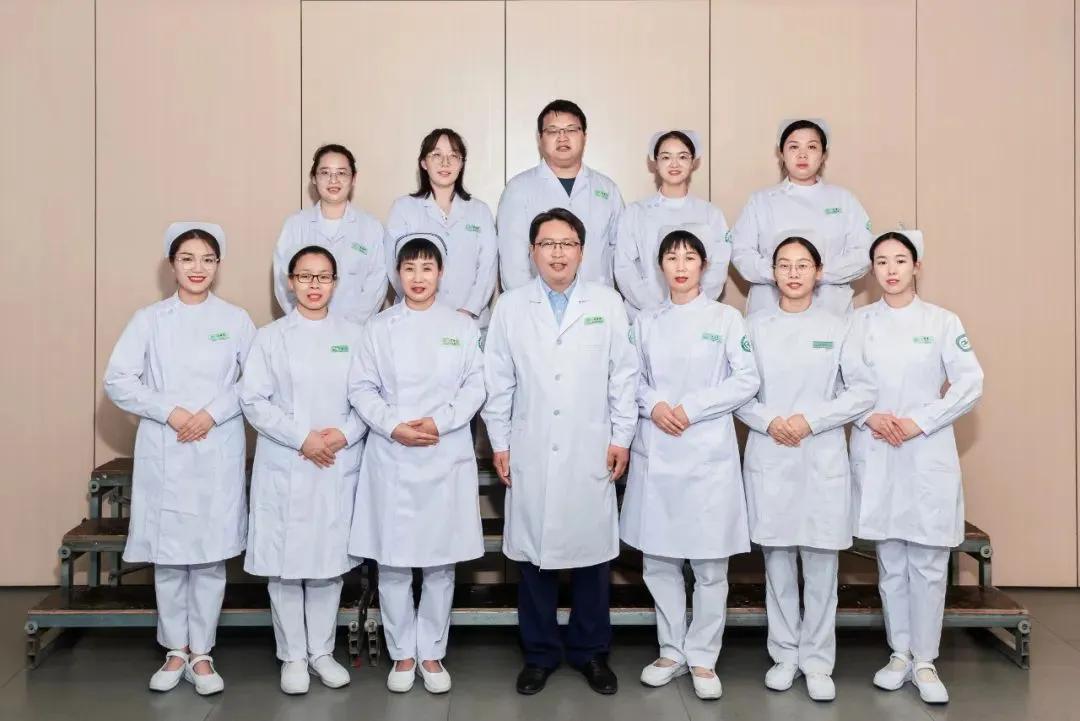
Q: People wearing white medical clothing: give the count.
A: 12